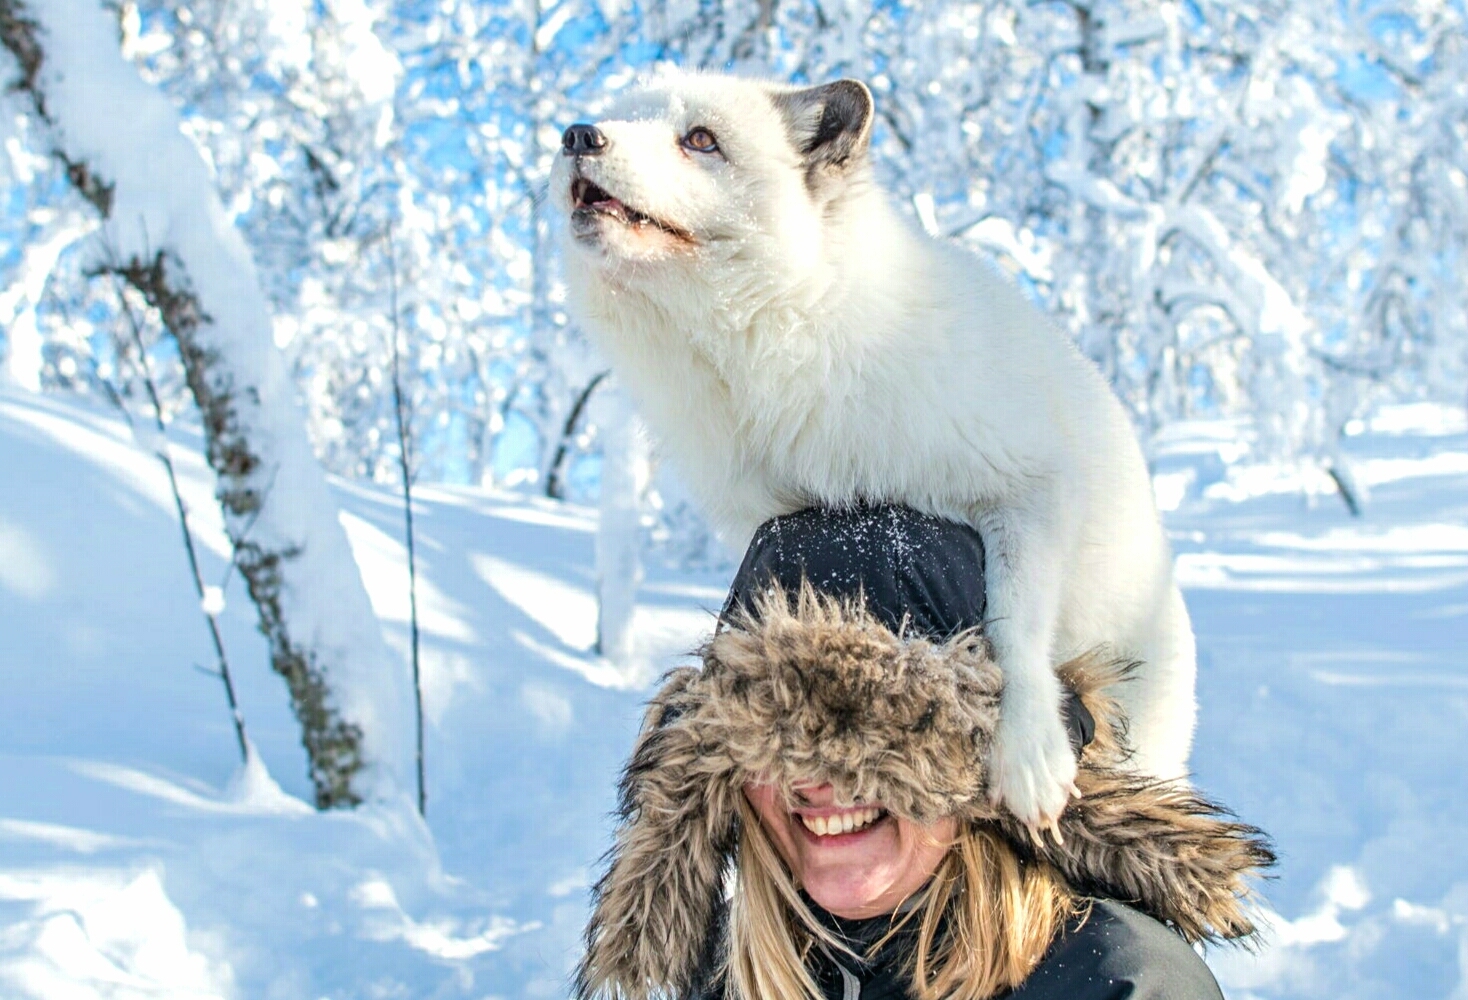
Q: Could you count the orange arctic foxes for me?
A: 0